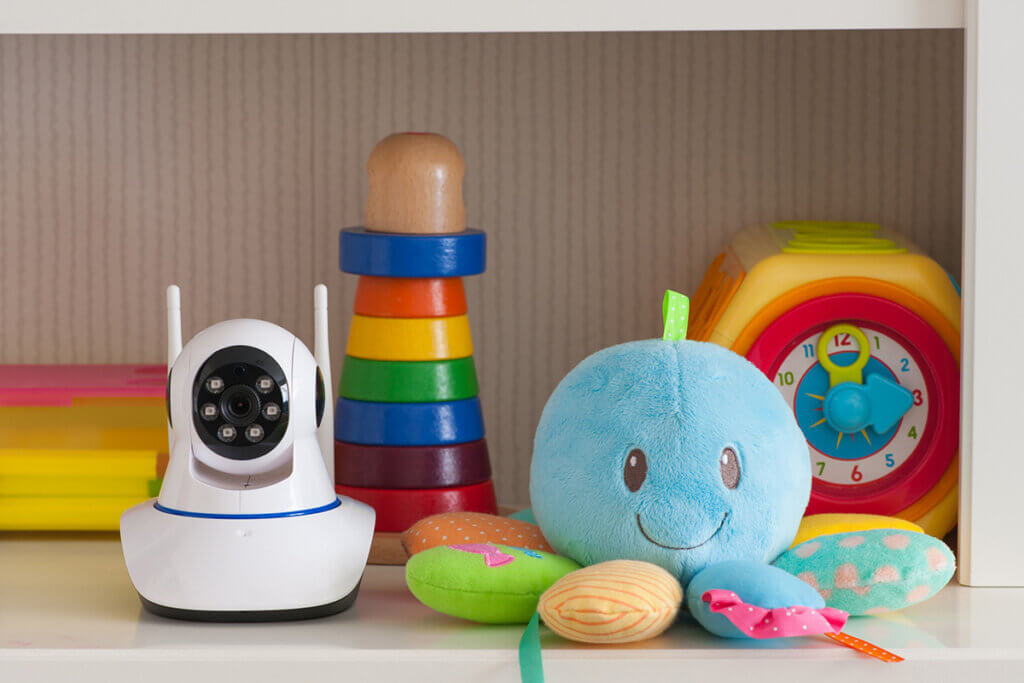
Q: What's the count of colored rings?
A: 7